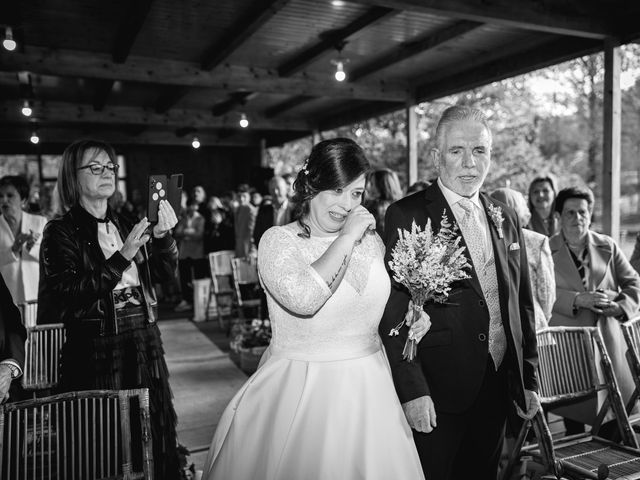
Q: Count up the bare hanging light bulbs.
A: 6